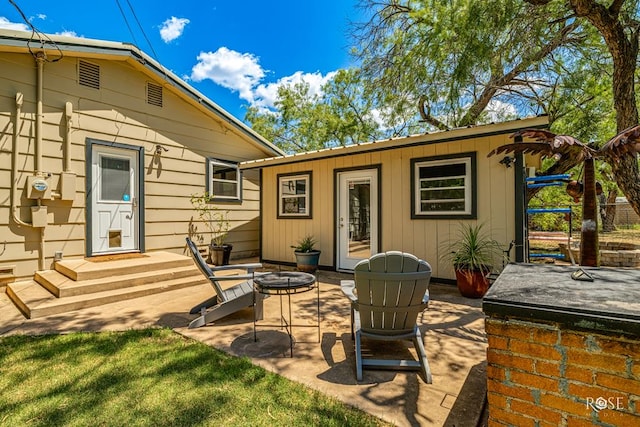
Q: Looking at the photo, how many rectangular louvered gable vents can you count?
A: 2